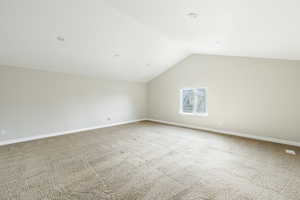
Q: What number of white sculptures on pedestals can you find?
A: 0